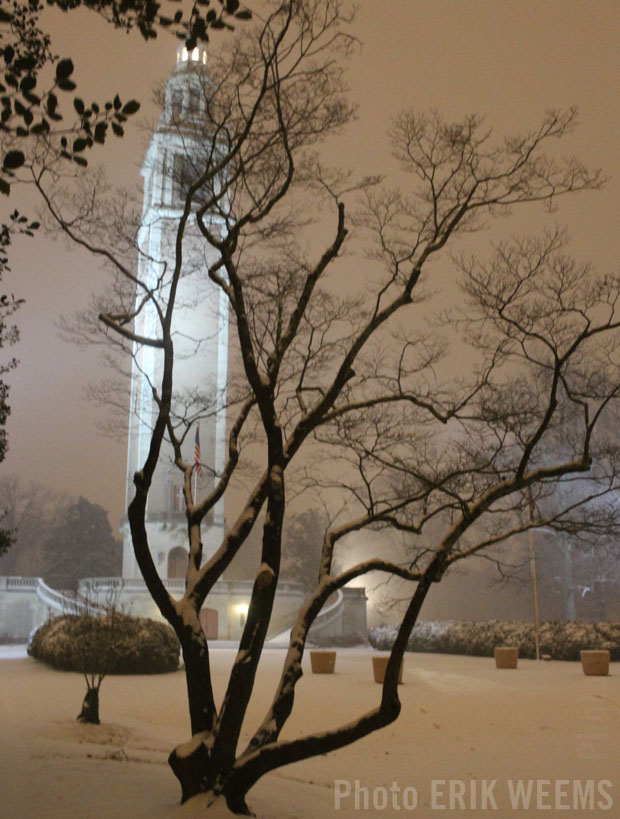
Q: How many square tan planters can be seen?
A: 4